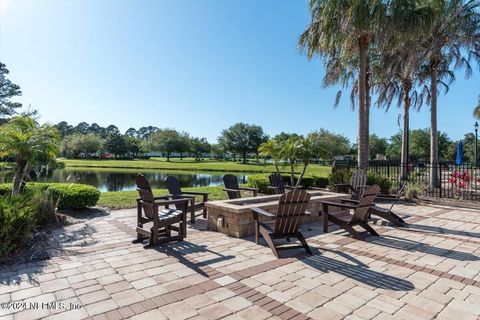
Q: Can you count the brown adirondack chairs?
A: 8